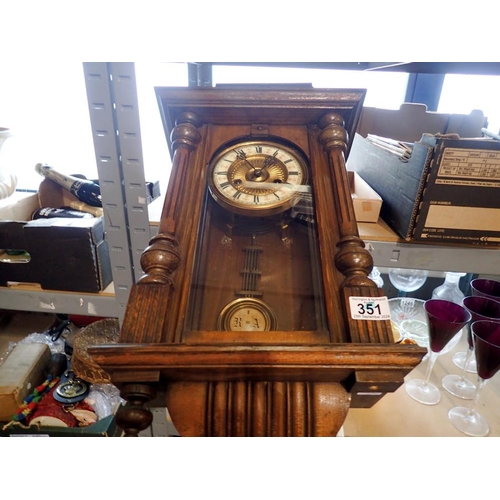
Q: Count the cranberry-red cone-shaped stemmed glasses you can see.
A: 4